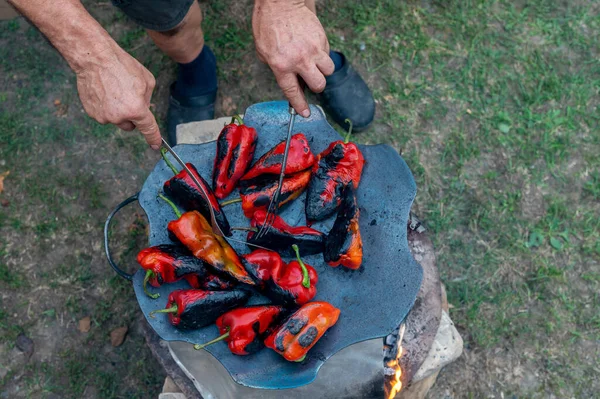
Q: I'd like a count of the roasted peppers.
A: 14